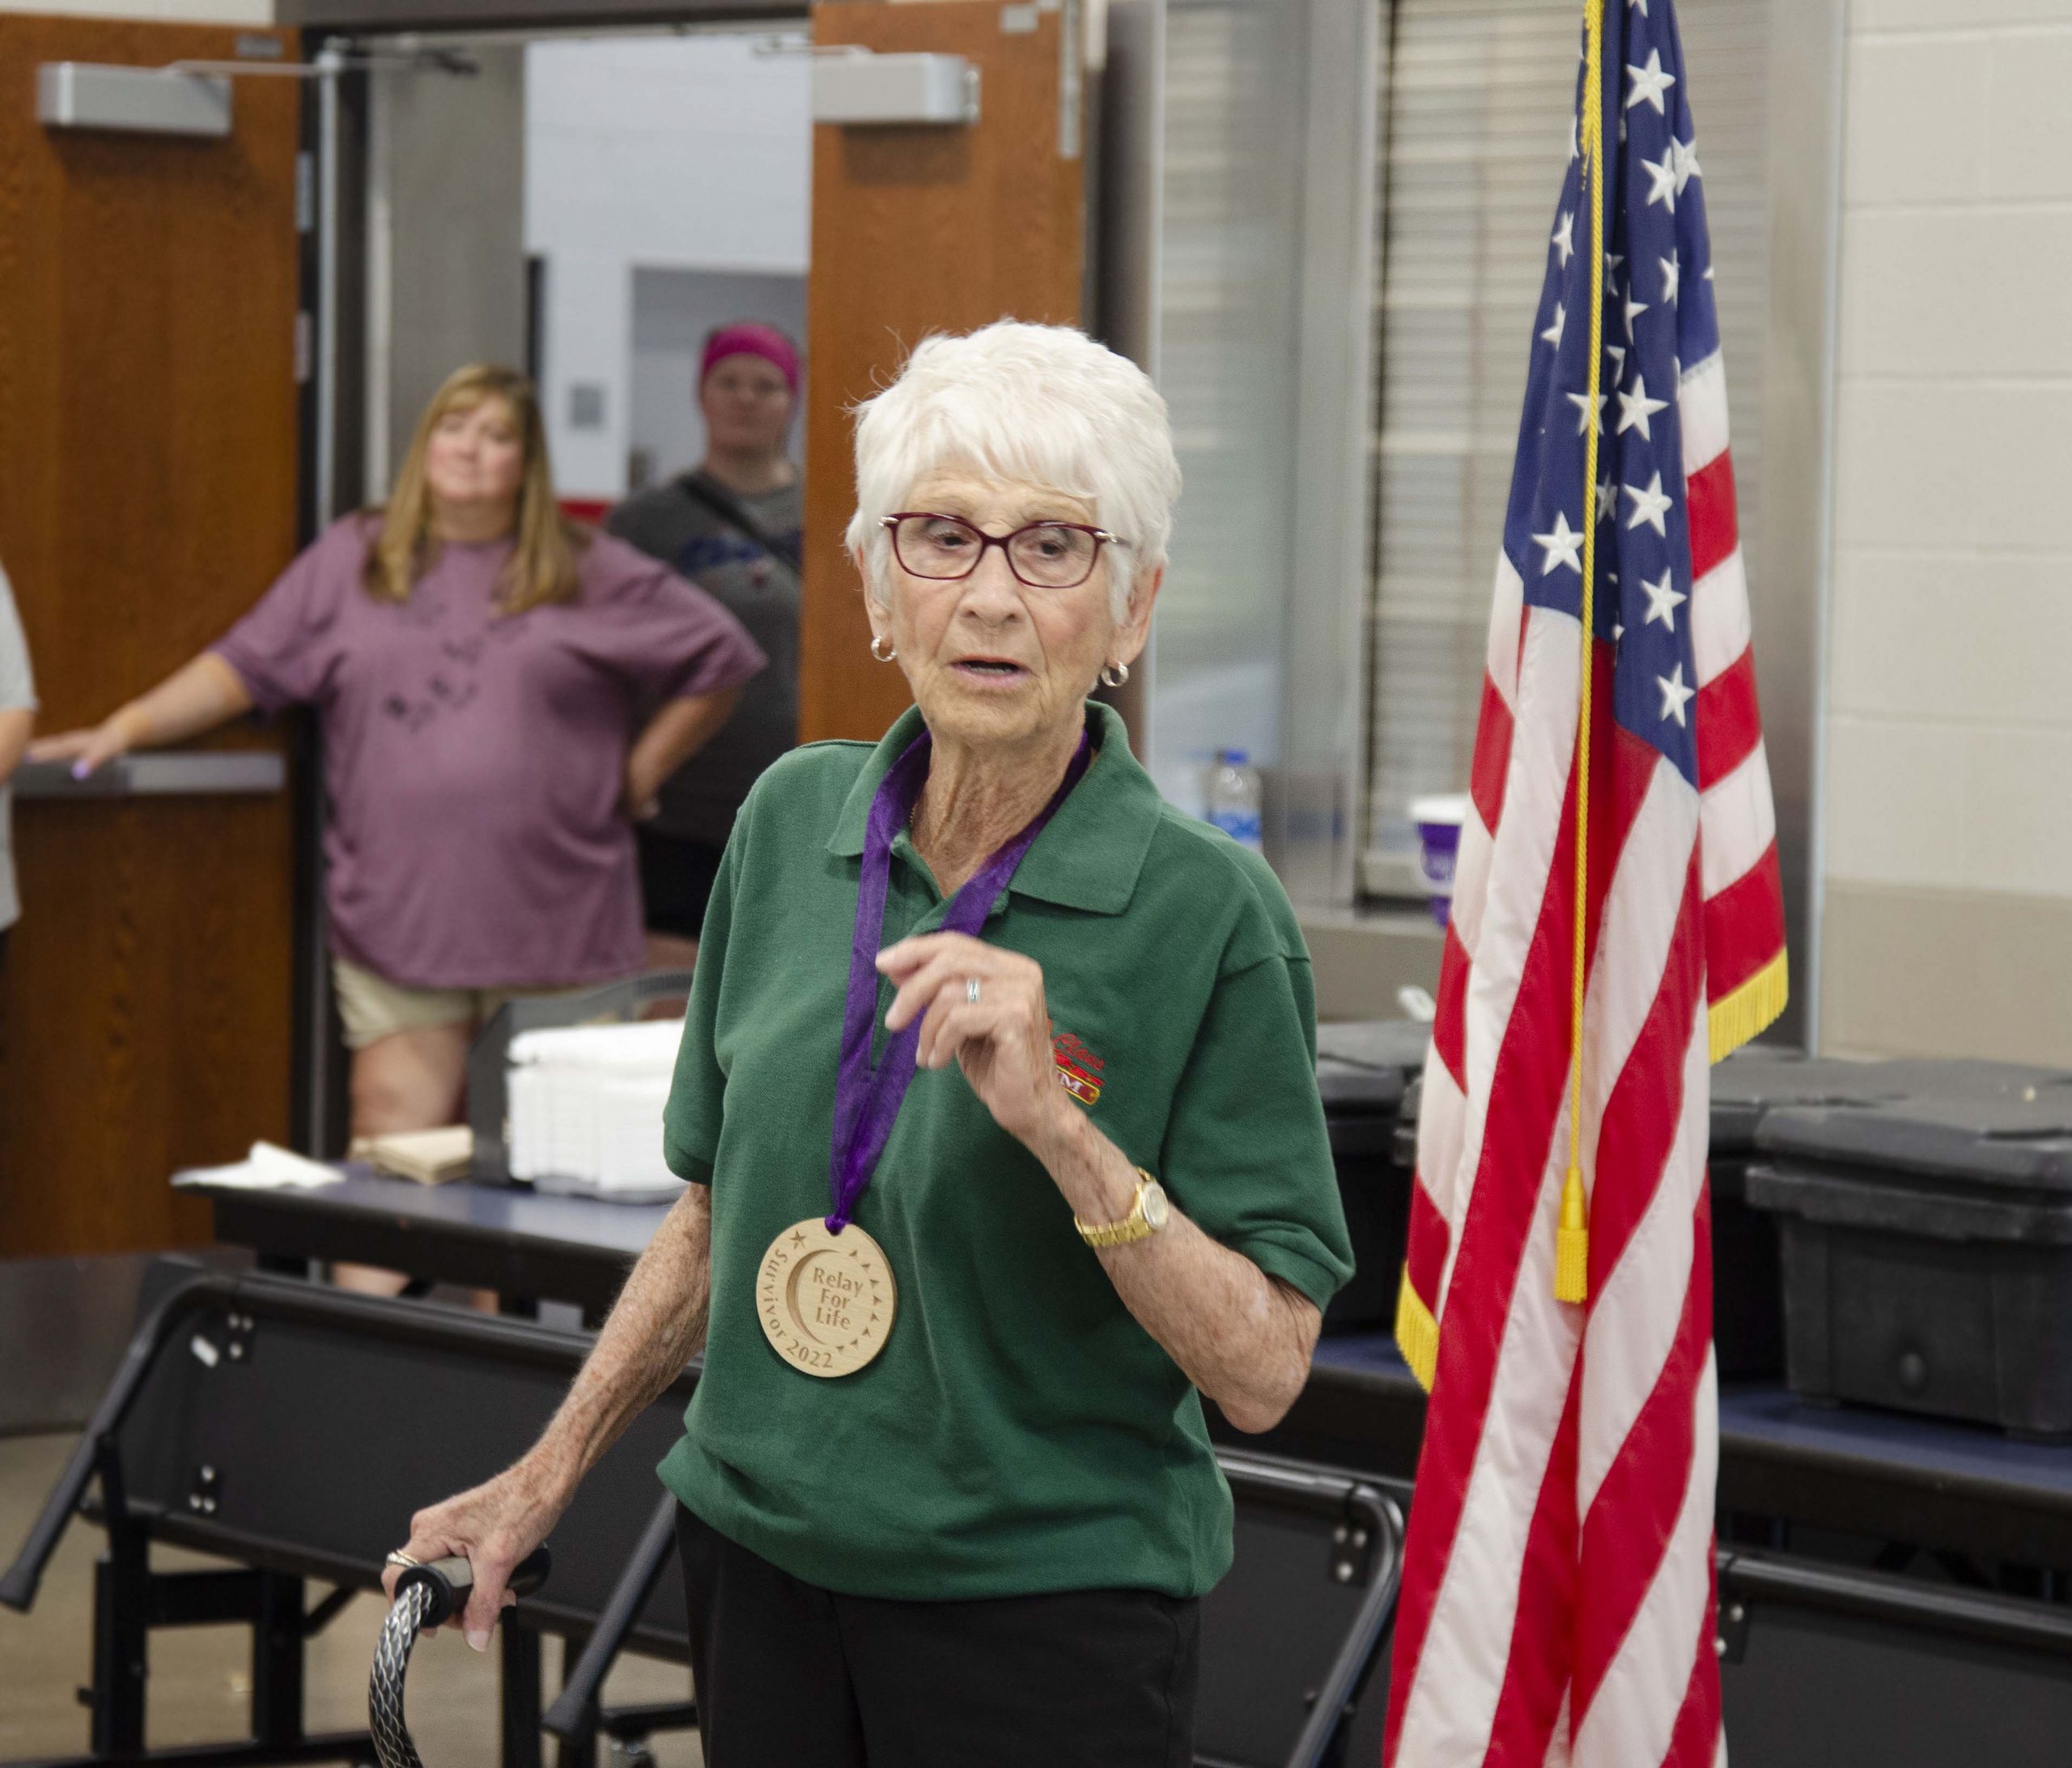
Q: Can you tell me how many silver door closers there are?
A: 2